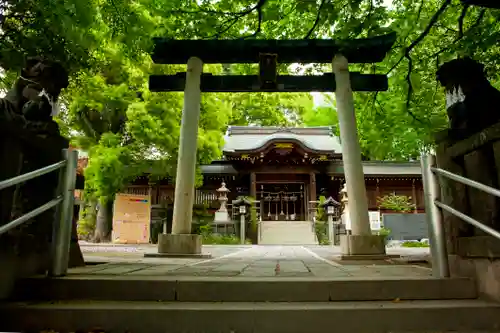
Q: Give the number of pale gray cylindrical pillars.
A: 2